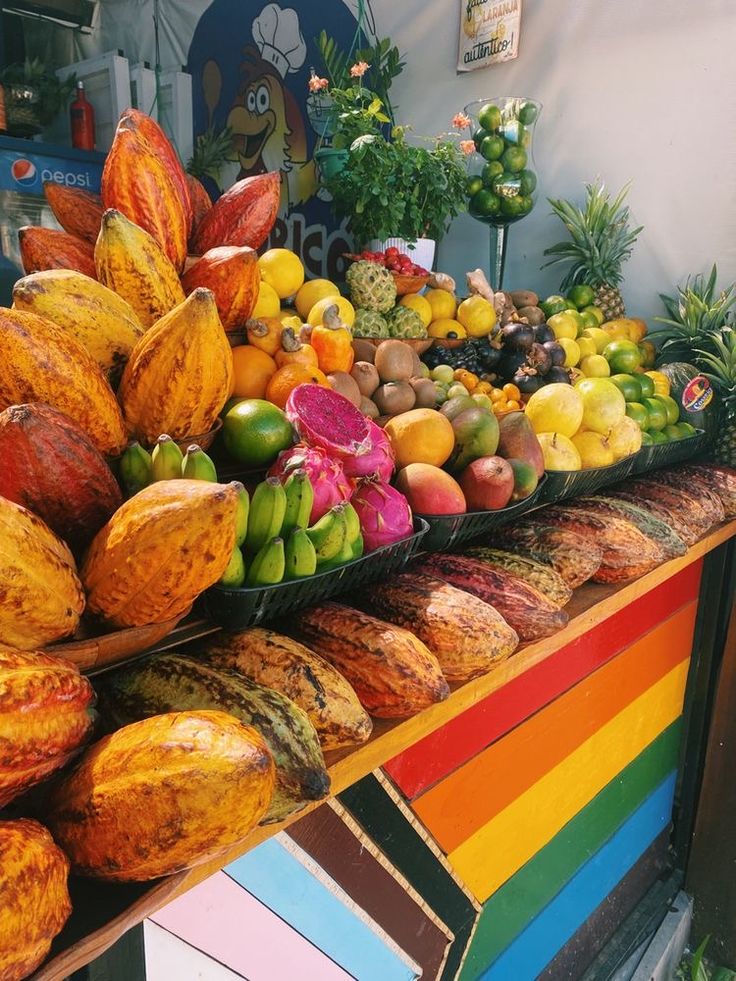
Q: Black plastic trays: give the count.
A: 4